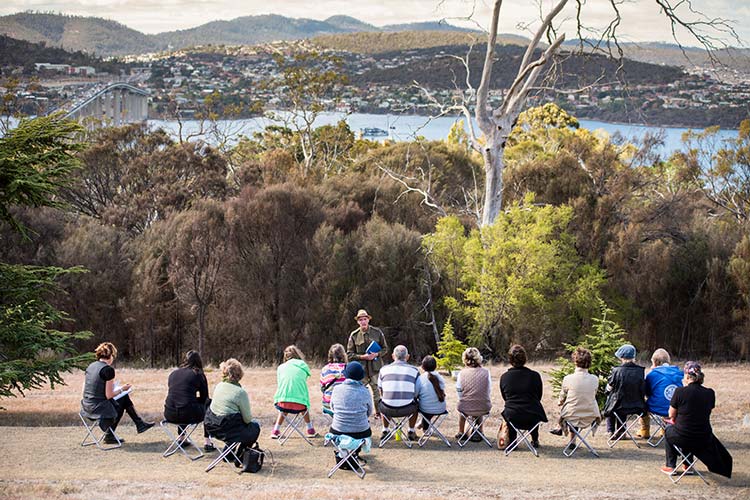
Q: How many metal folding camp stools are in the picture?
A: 14